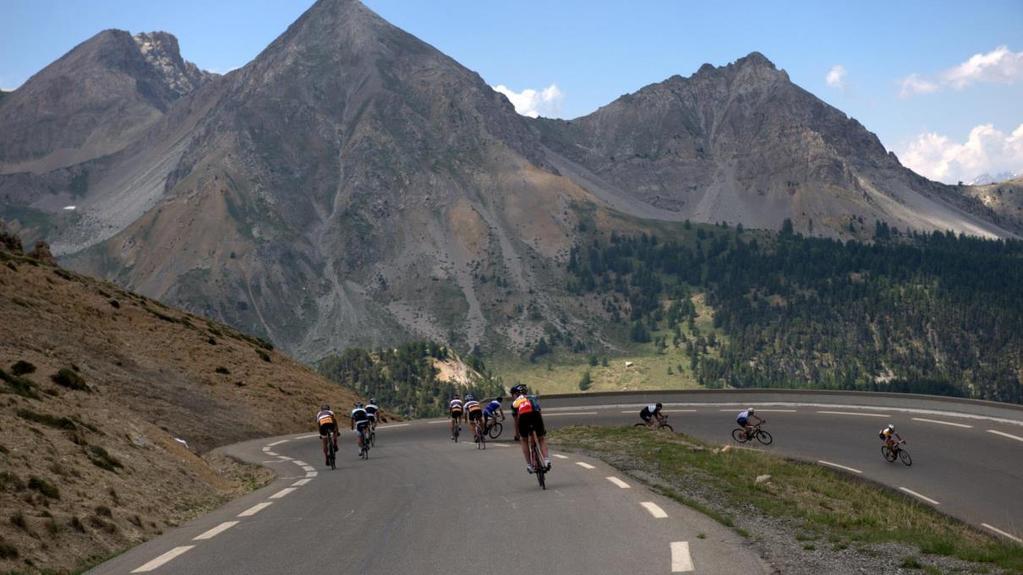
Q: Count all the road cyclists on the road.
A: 10